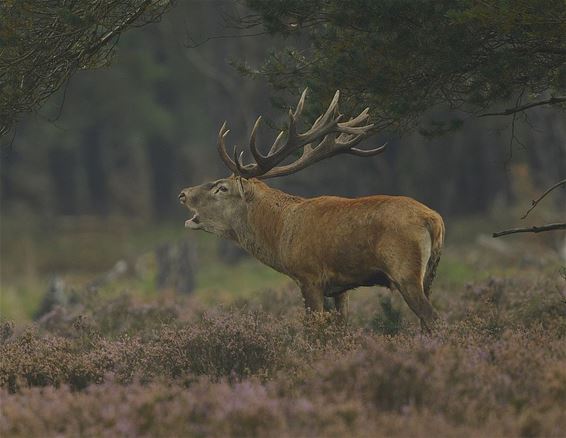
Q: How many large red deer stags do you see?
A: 1